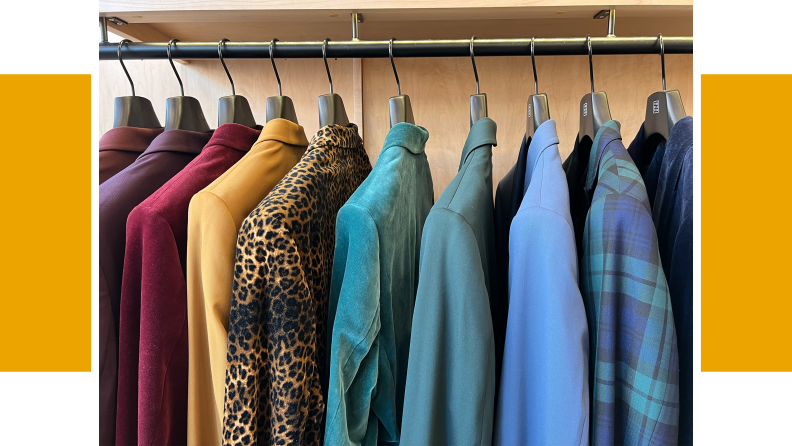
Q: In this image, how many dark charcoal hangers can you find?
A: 10